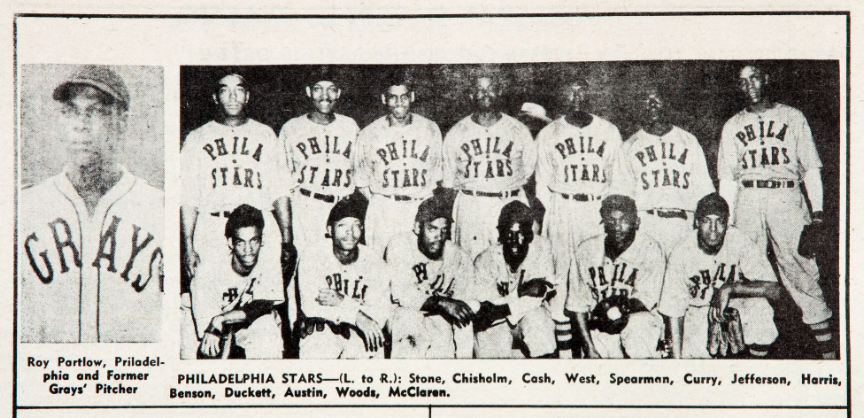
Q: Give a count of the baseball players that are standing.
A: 7